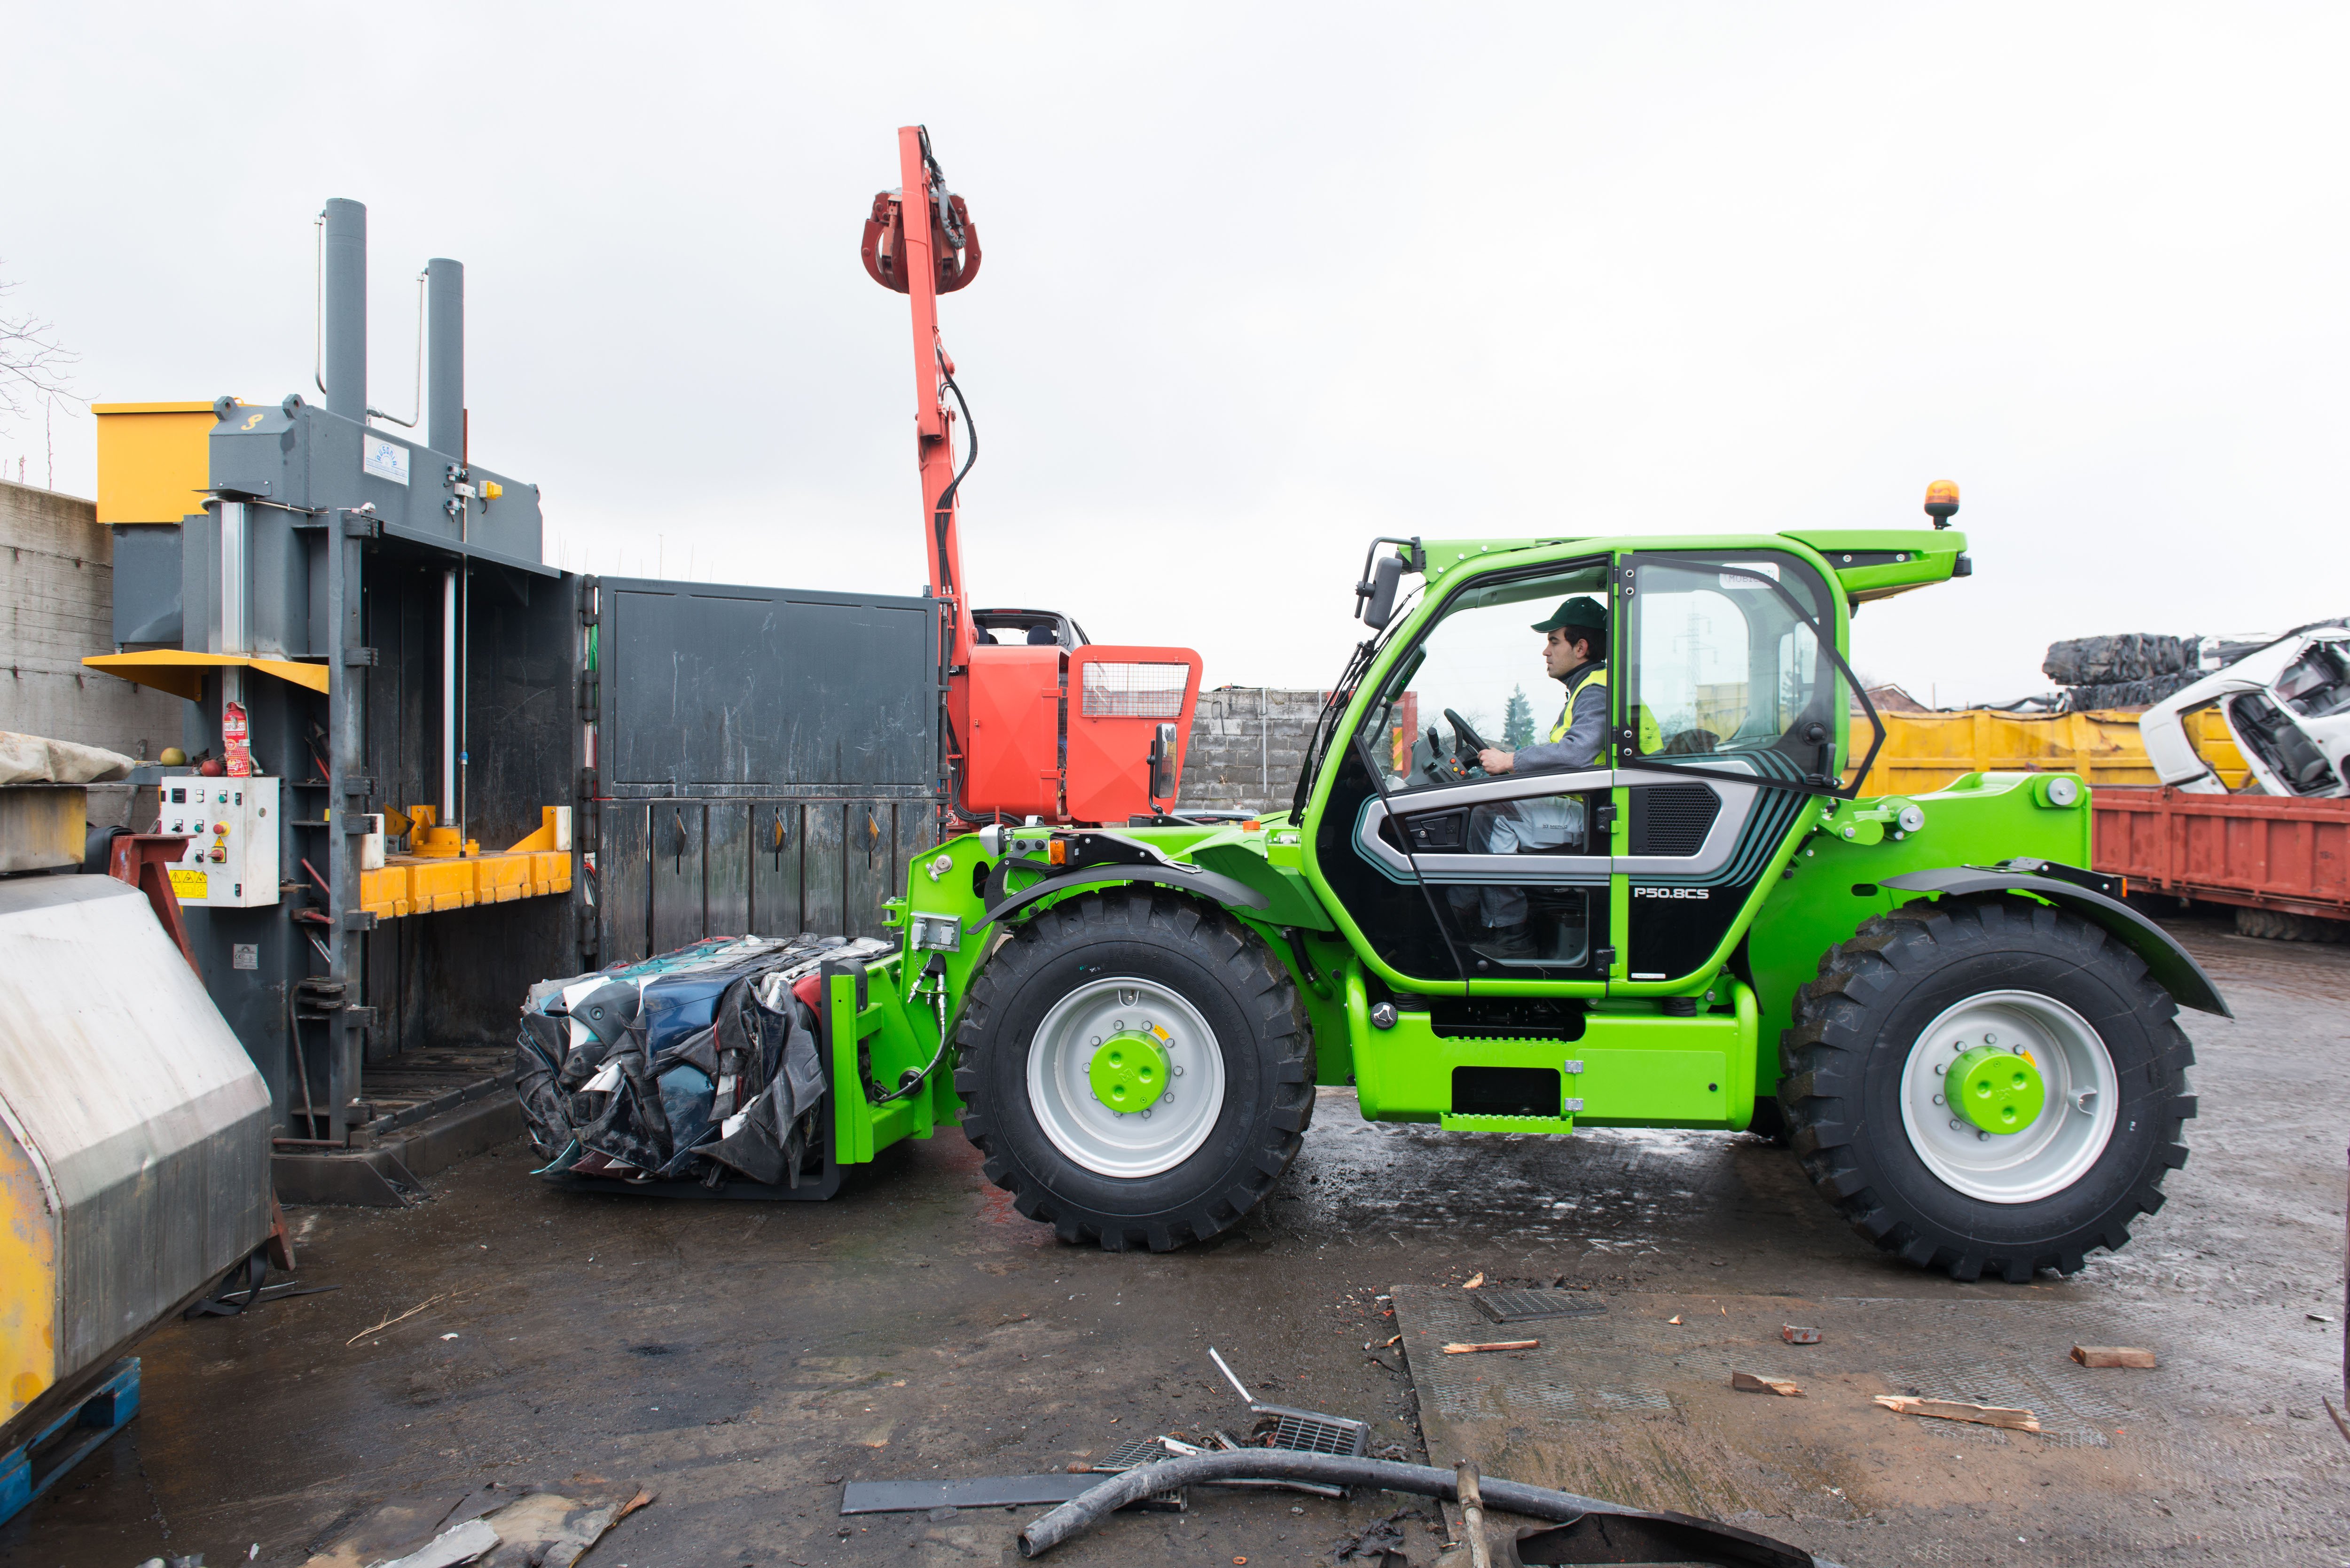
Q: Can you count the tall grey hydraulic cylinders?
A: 2